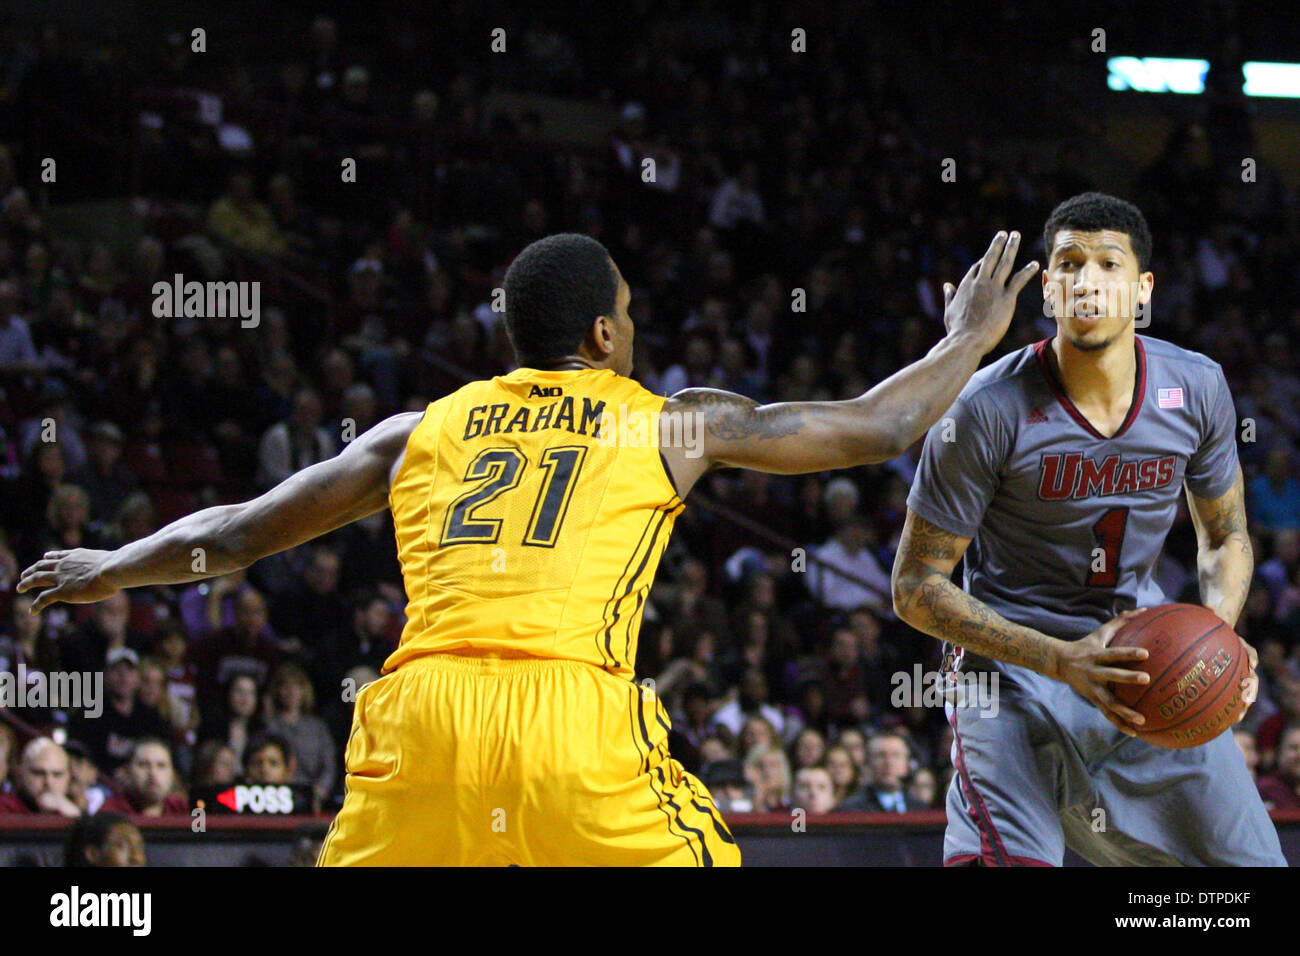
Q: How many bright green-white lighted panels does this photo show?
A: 2